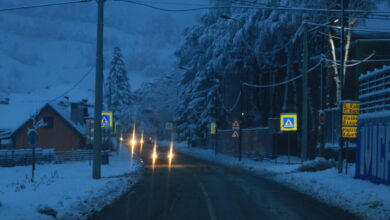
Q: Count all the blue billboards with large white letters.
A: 1